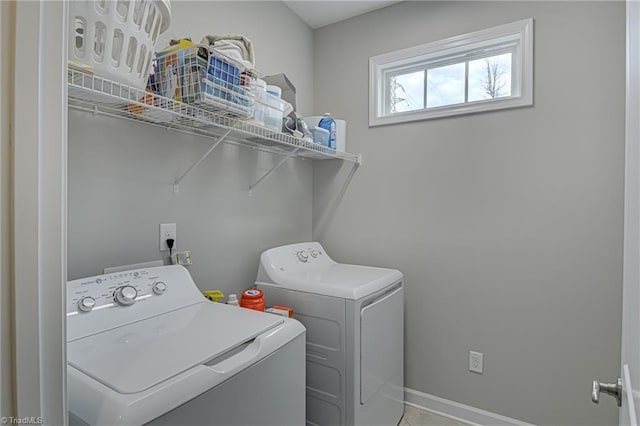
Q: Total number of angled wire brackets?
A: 2